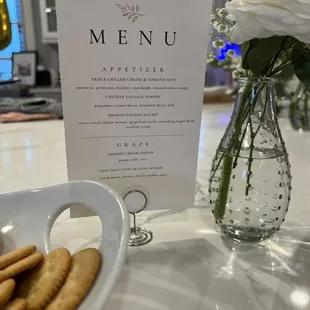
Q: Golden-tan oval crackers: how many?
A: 6